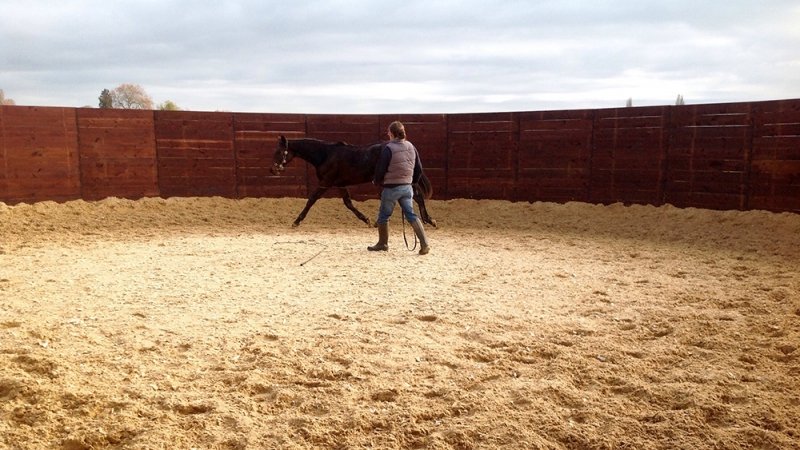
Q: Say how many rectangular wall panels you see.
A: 11